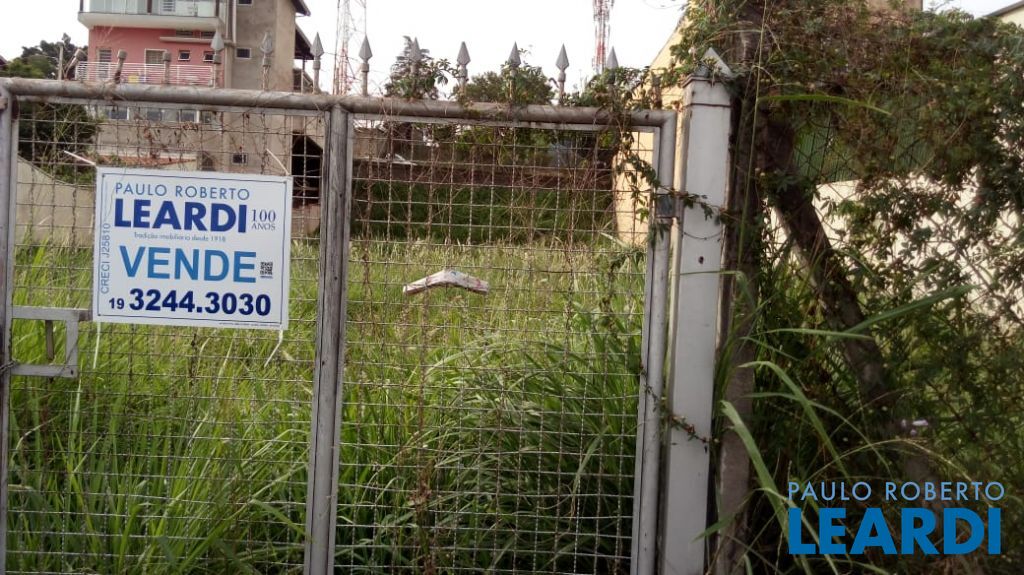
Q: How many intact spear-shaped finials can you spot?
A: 9